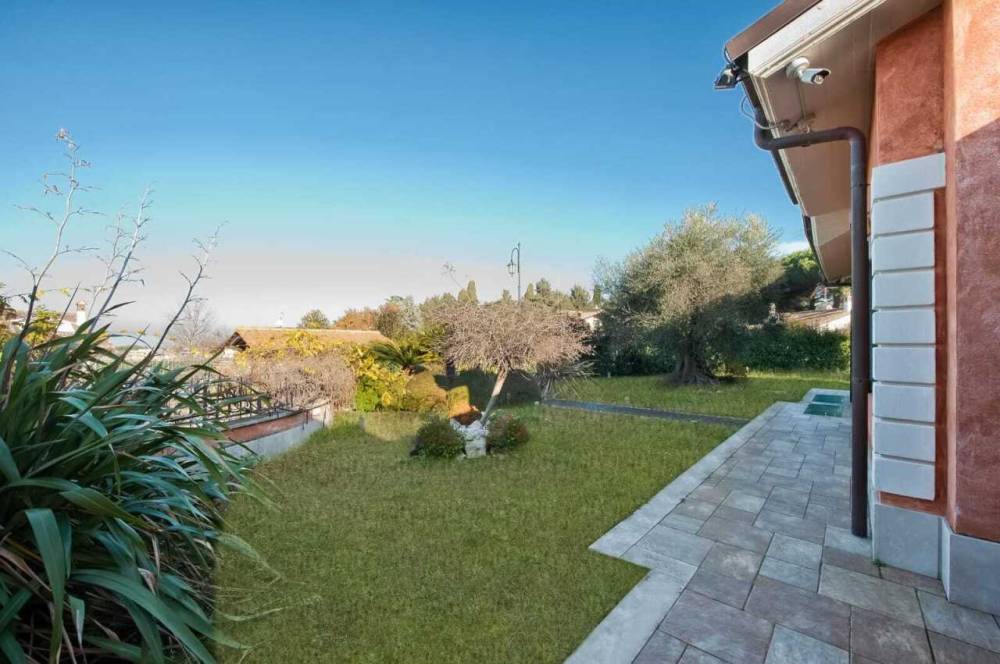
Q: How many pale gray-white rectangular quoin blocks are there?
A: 9